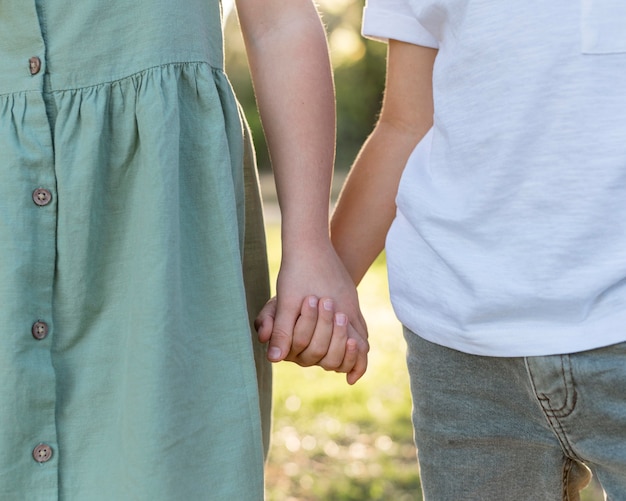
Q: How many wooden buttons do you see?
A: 4